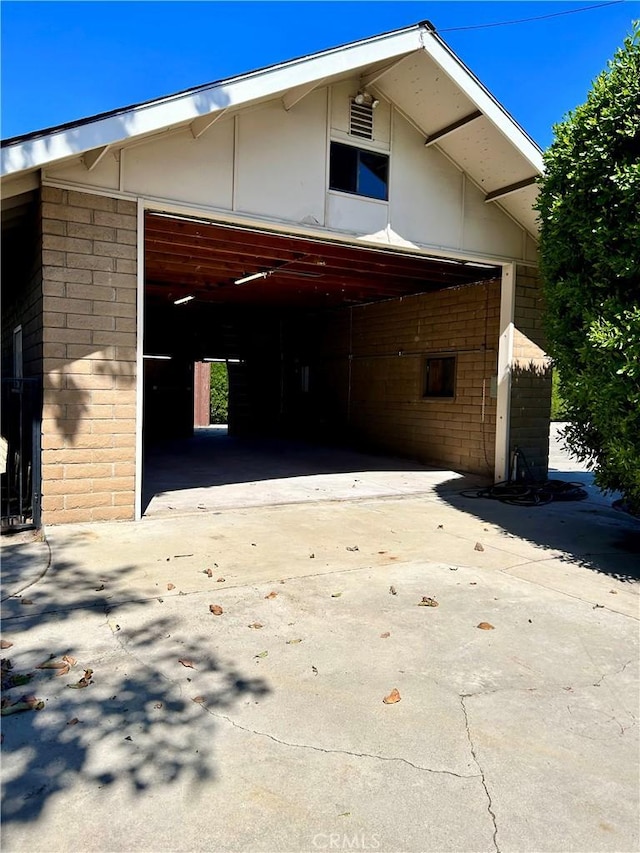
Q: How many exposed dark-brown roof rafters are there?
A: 2